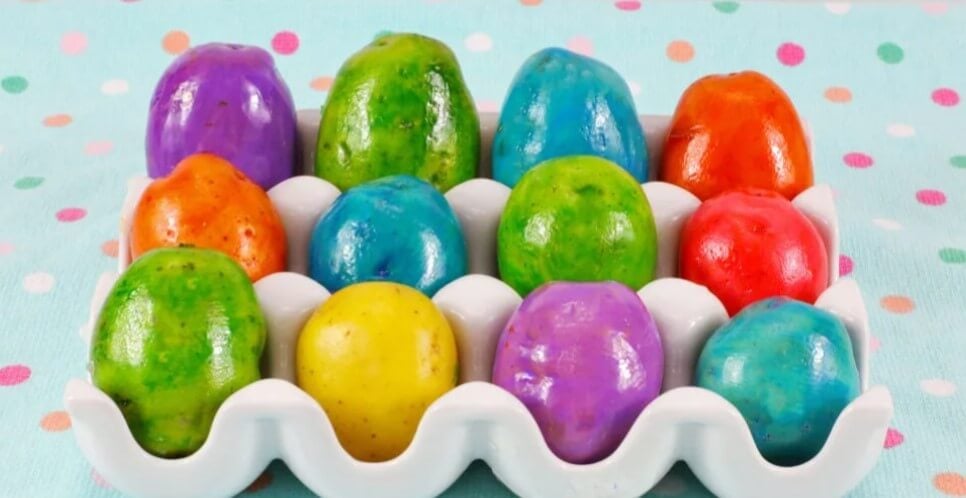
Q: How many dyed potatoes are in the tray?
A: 12